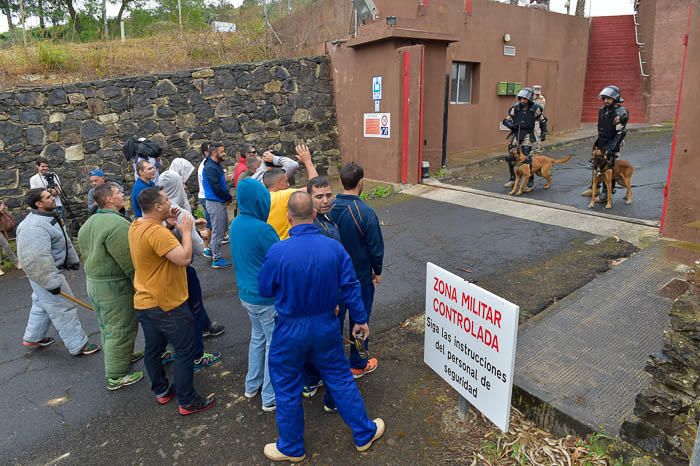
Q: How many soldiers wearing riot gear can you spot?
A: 2